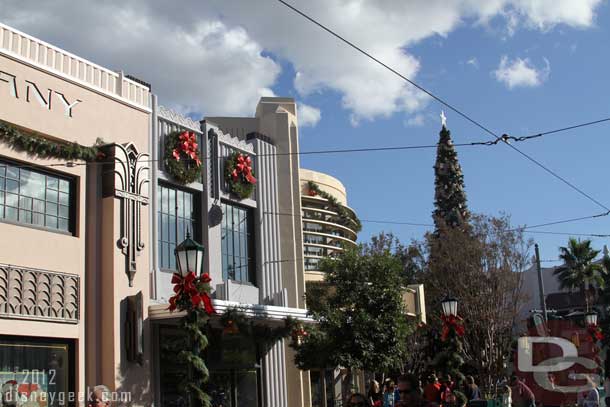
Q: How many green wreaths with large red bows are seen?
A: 2